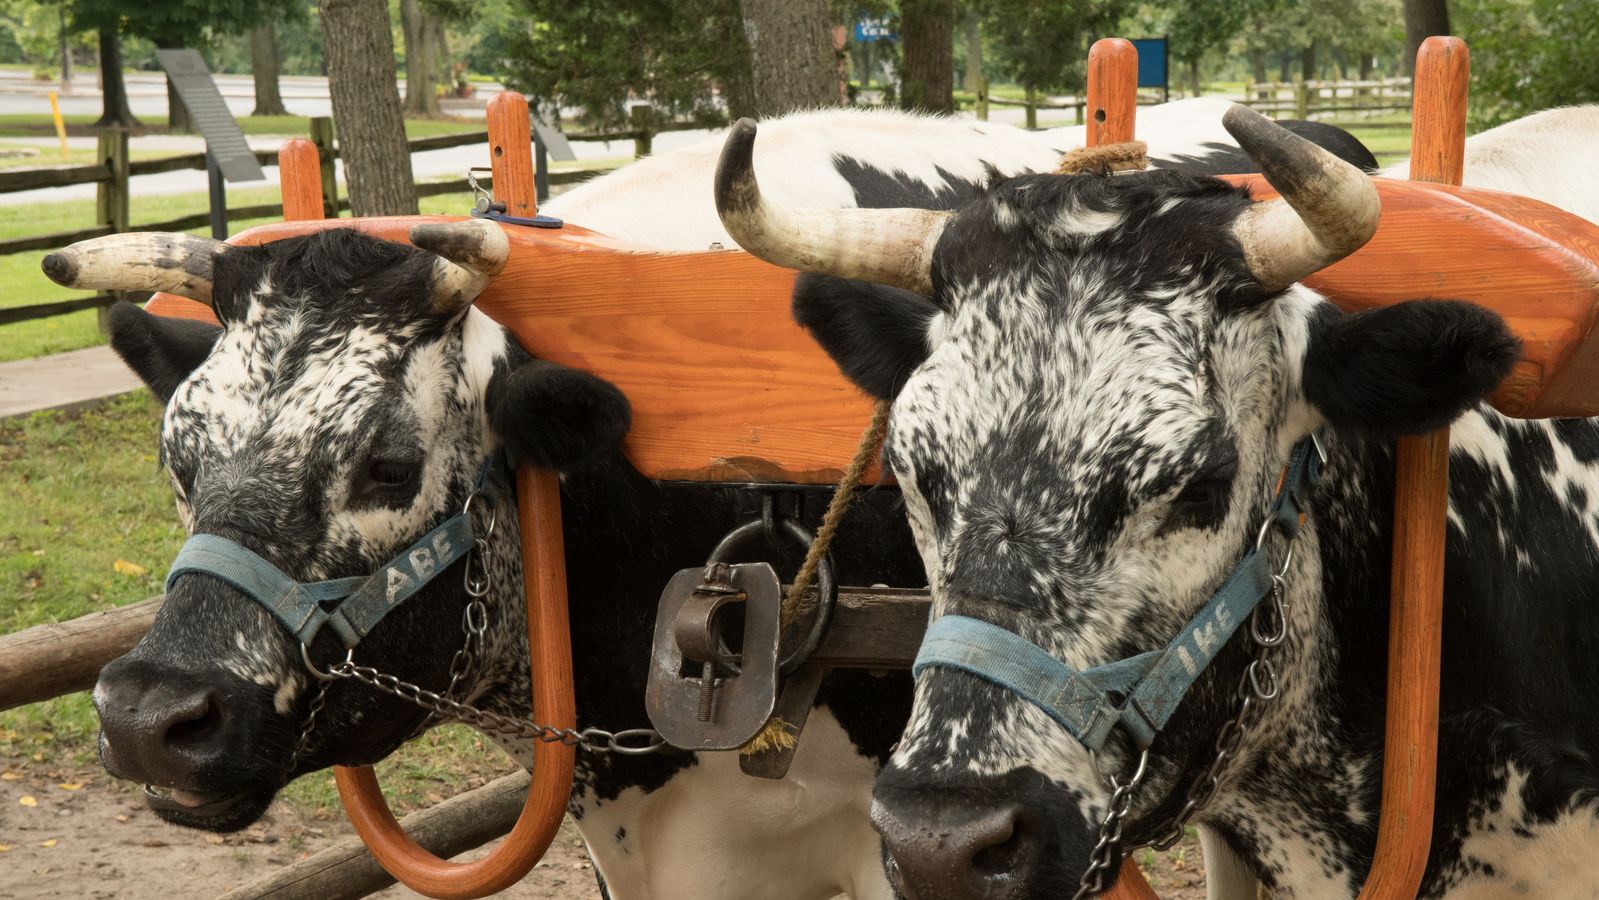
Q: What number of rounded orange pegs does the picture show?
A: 4